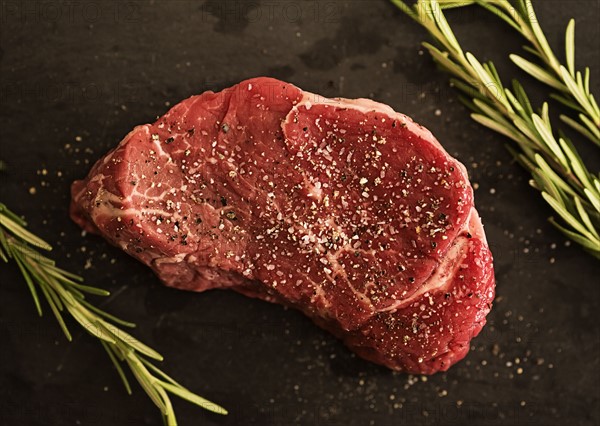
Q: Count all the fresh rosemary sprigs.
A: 3